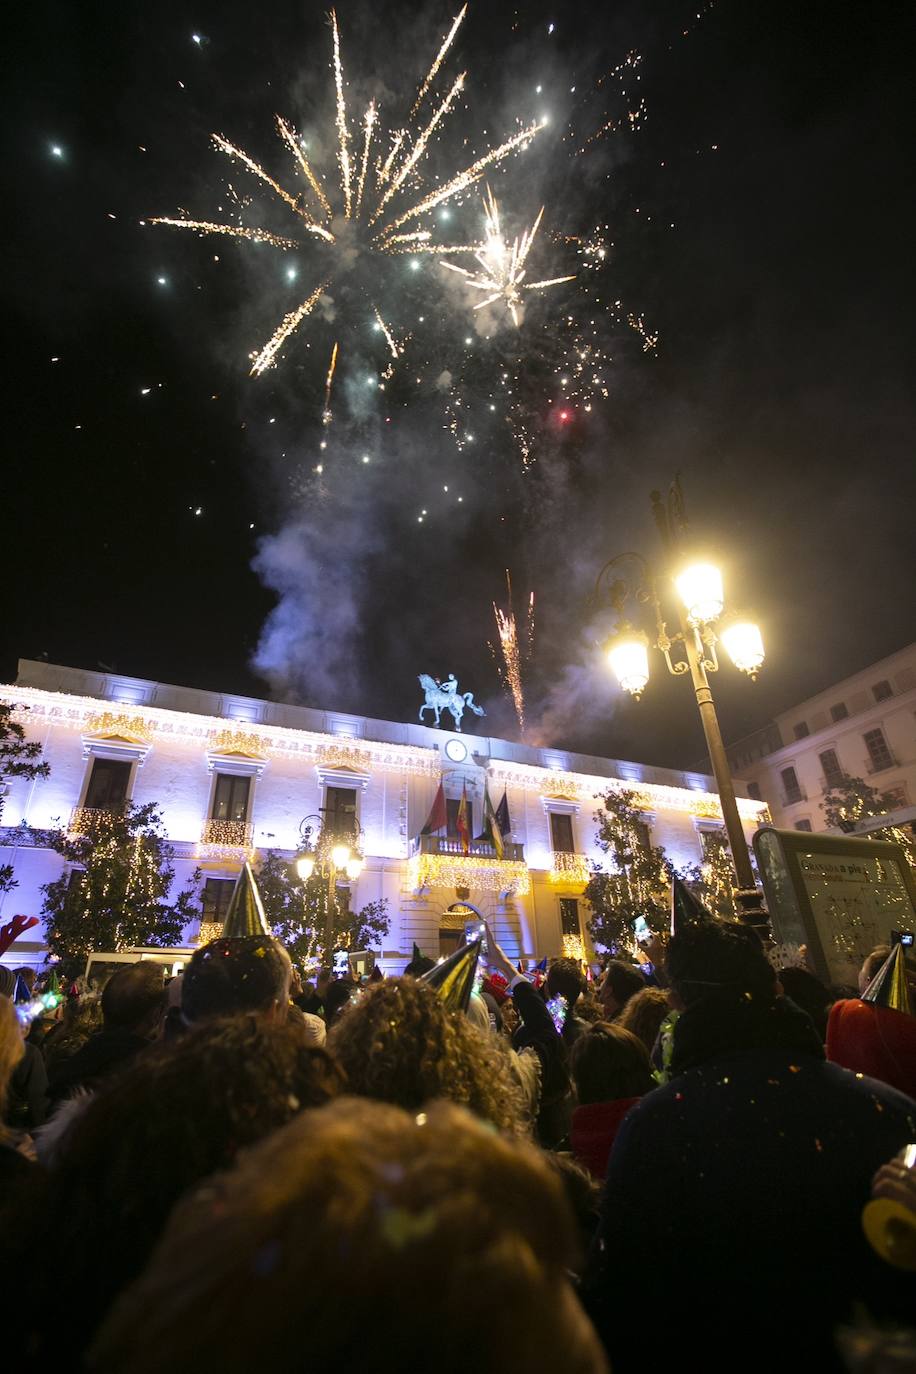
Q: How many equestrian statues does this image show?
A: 1